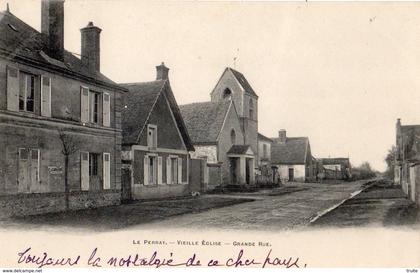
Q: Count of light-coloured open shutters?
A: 10